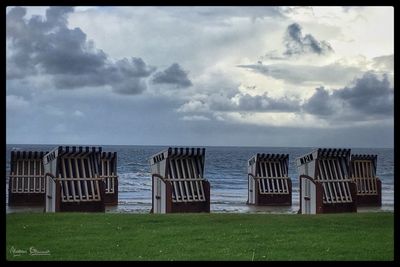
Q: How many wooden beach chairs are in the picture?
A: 7